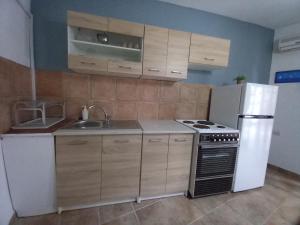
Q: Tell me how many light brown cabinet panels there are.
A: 11